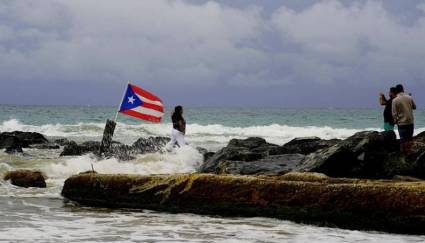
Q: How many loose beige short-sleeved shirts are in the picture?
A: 1